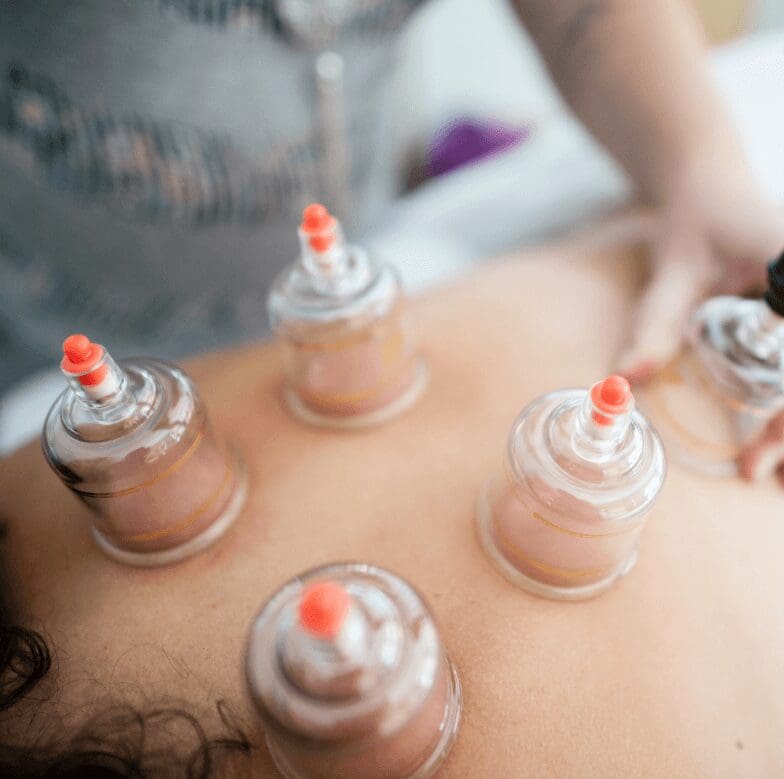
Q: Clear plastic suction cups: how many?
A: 5